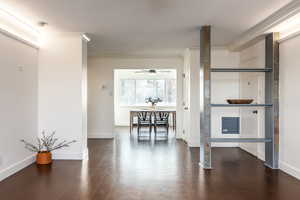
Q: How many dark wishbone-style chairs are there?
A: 2